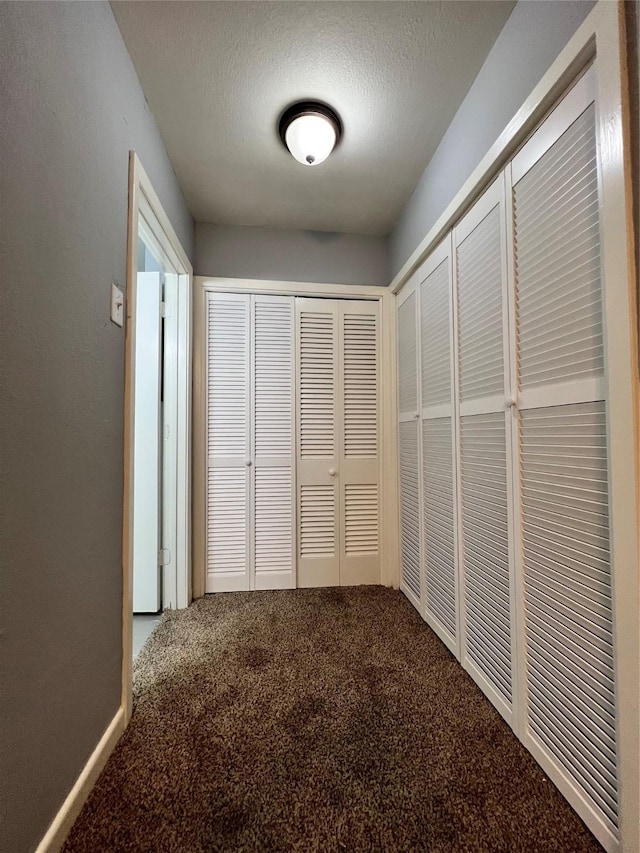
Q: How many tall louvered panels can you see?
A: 8